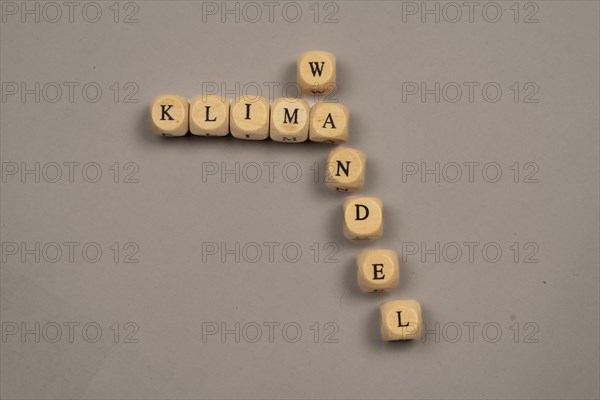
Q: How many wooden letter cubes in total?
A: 10